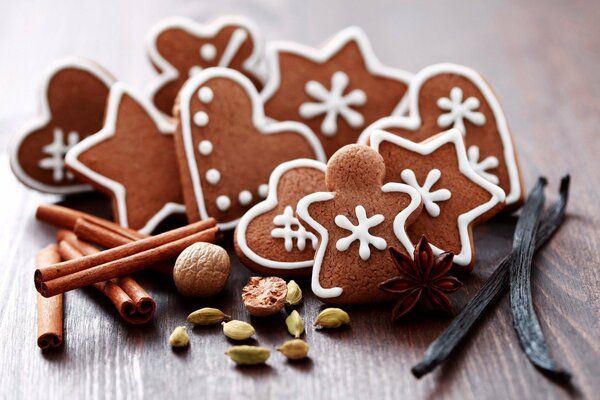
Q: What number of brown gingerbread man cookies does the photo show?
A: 1